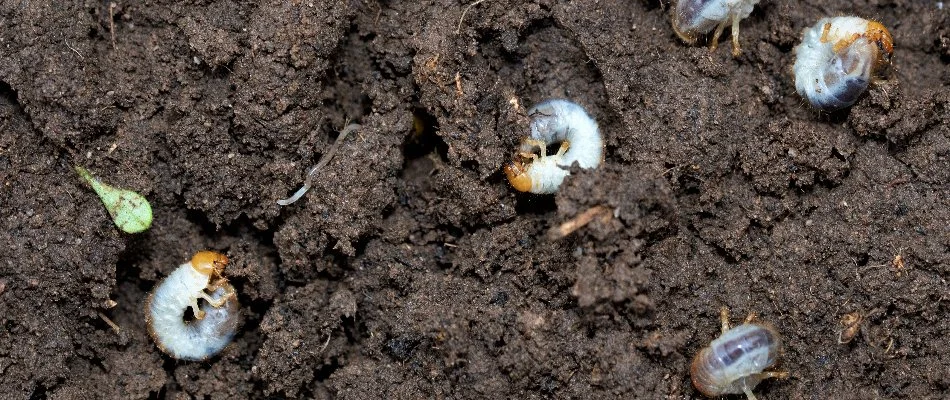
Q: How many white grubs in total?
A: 5